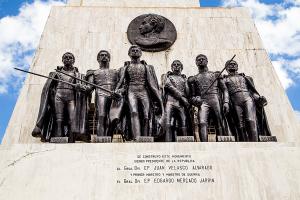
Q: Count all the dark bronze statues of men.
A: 6